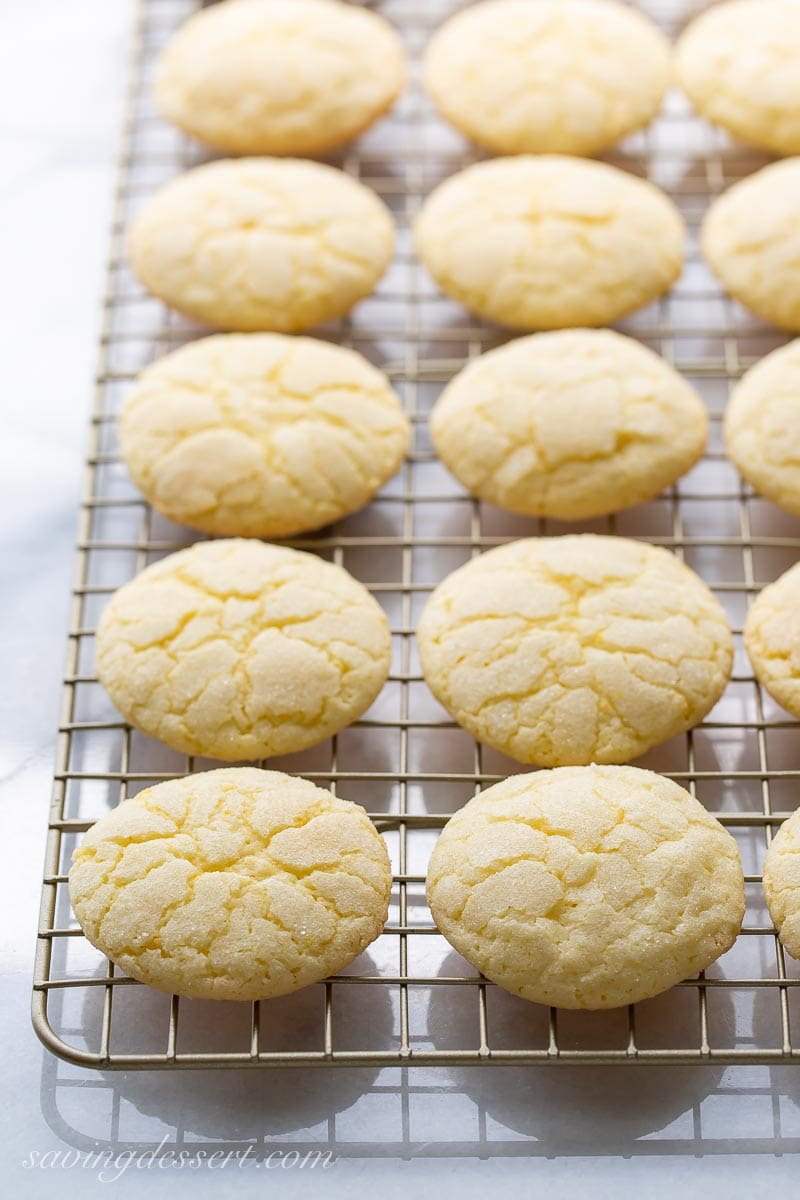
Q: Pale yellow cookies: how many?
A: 15